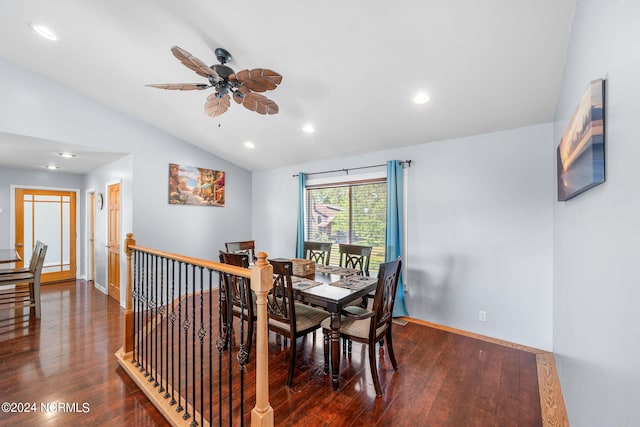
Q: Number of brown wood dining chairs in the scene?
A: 6